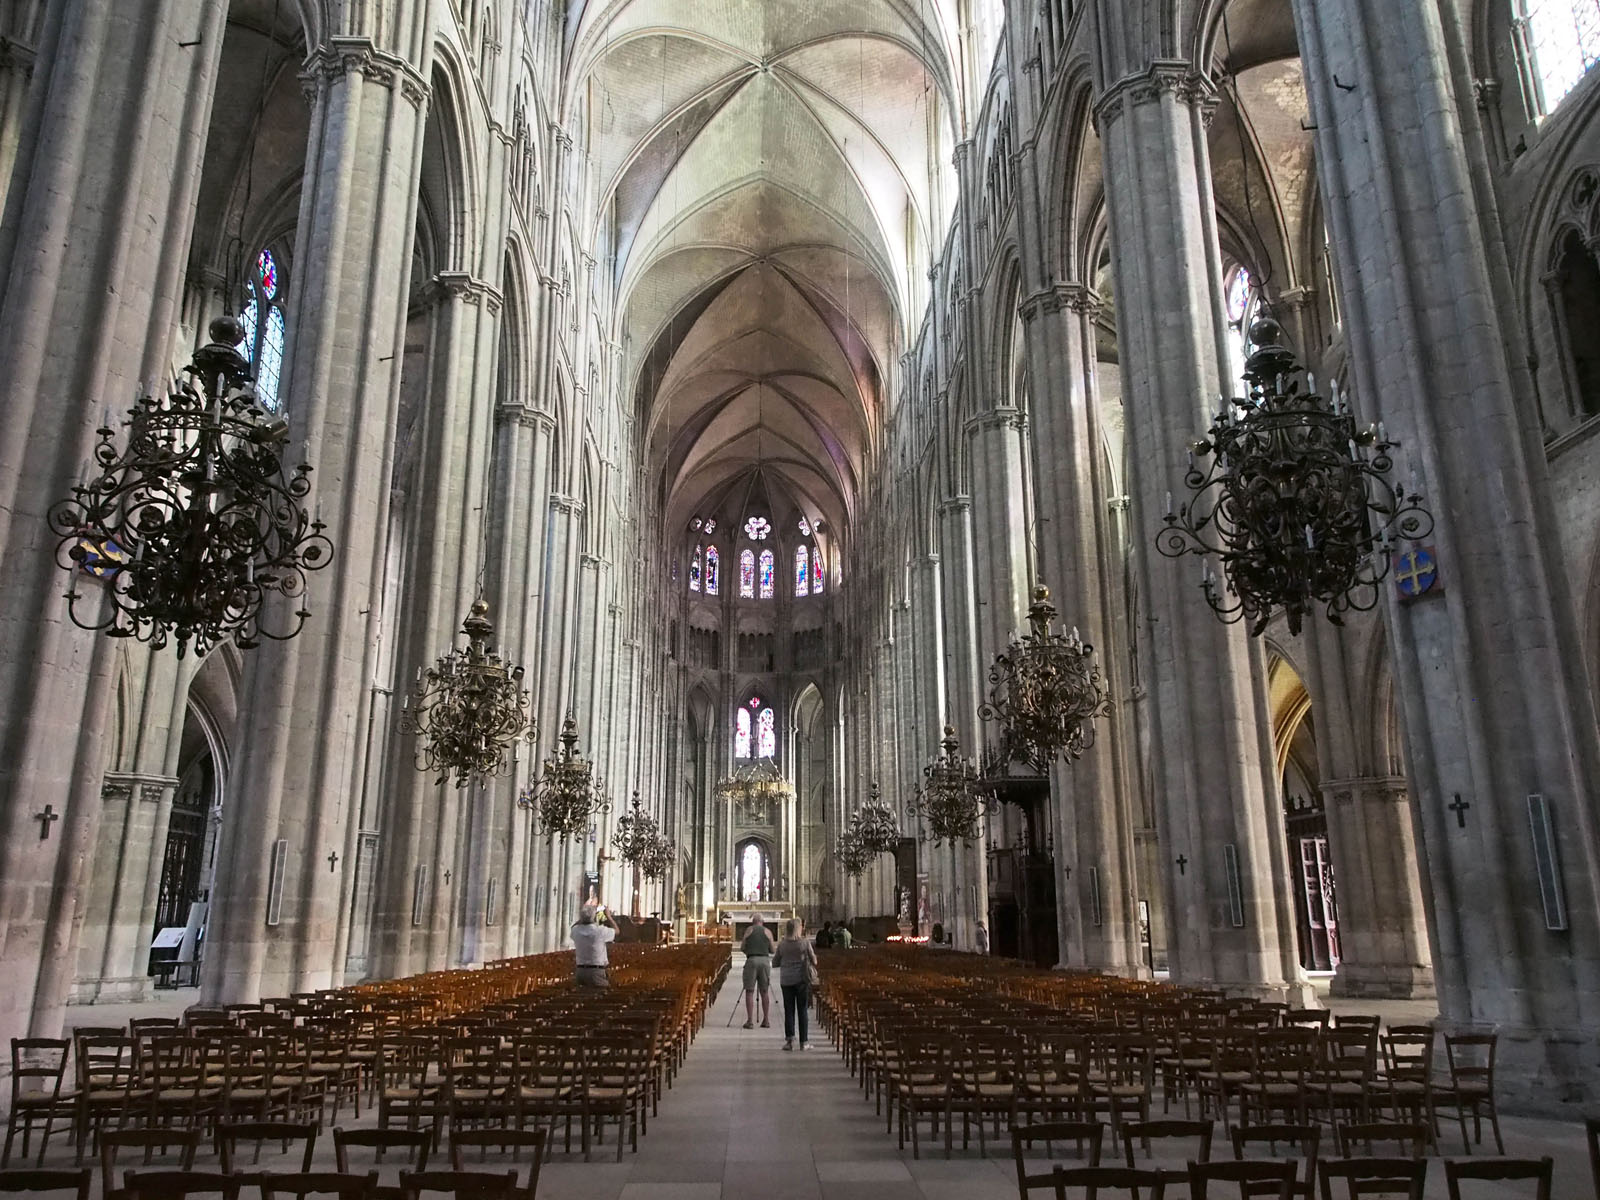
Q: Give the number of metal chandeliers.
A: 11